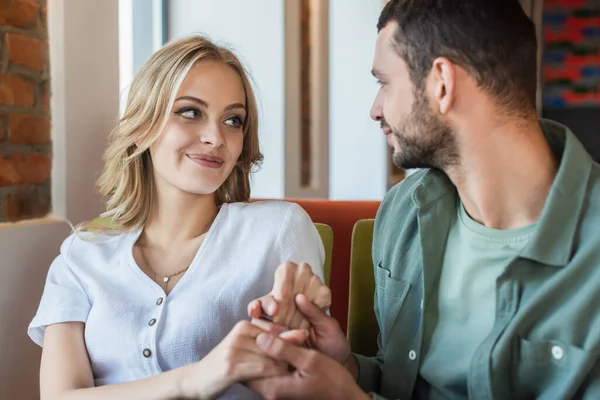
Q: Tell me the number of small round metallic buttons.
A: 3